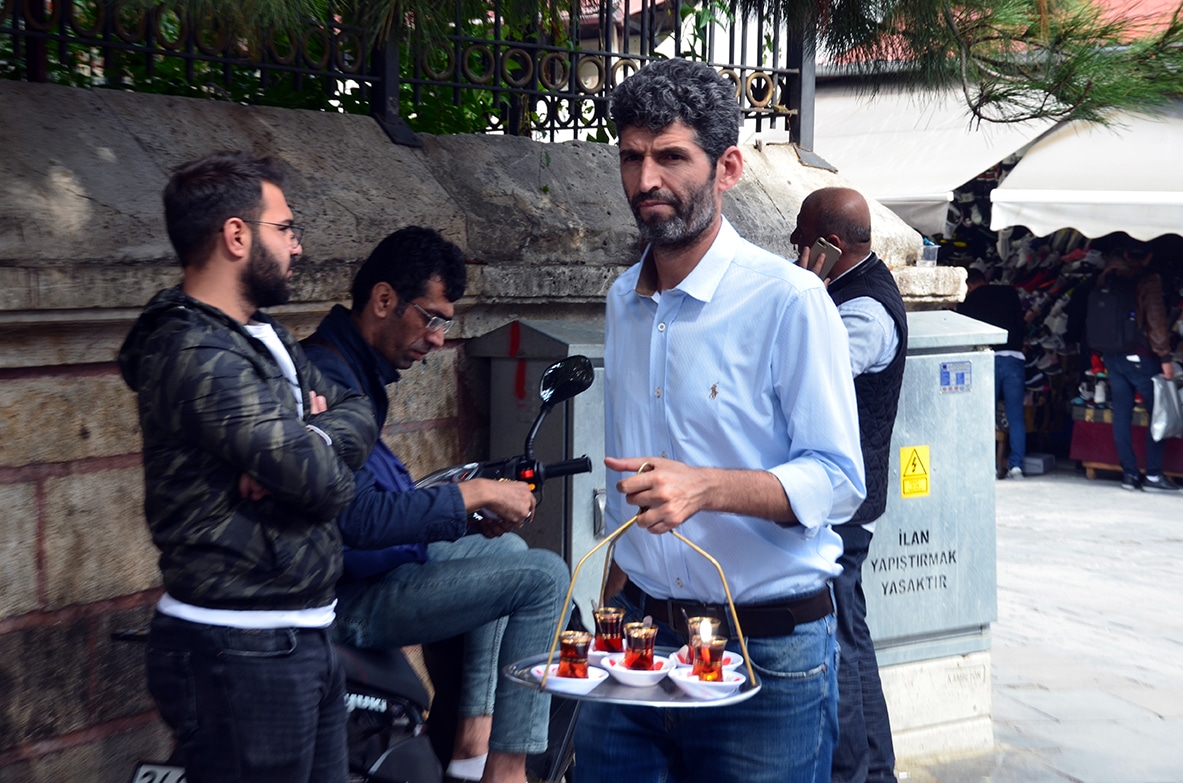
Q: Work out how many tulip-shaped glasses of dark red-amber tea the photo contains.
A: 5